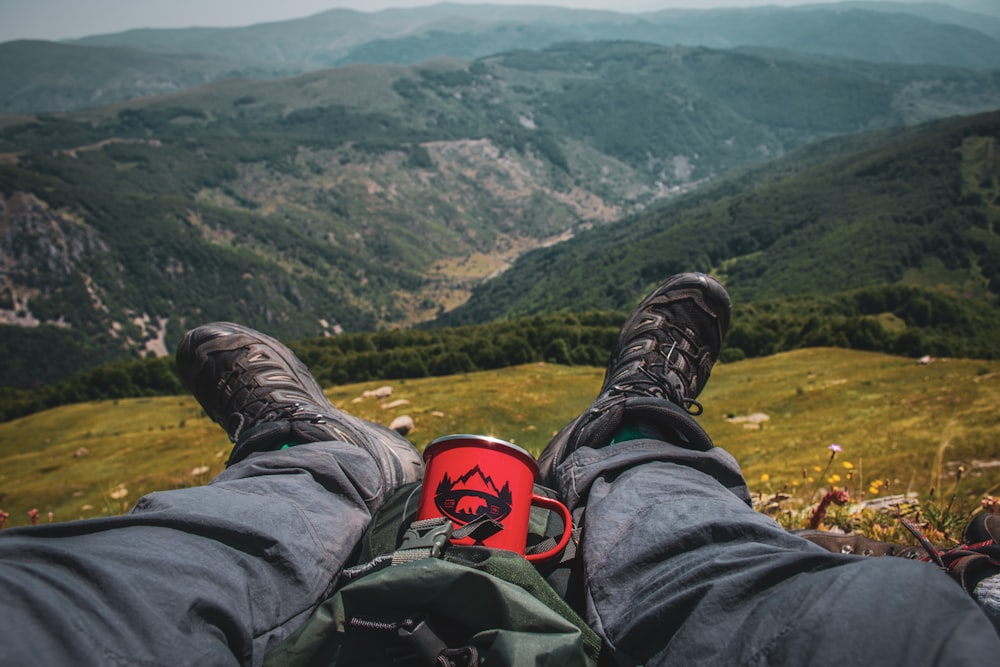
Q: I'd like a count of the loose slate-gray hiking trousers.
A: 1